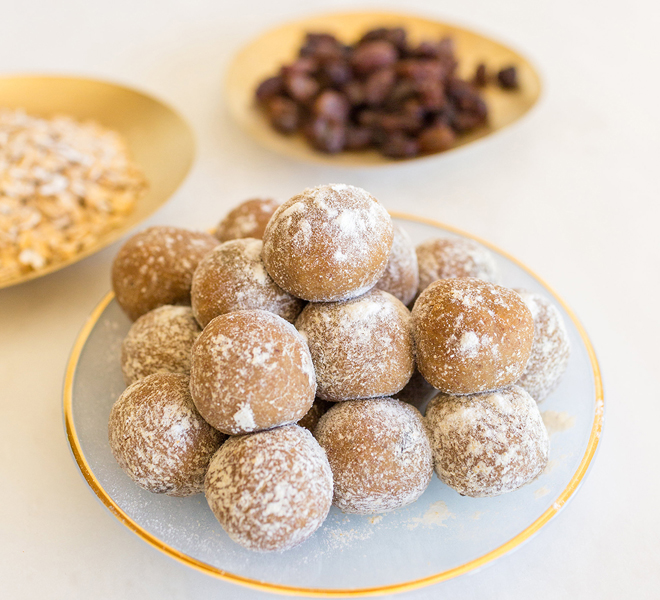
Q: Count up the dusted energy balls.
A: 15